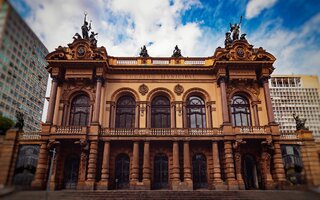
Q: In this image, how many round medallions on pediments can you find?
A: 2